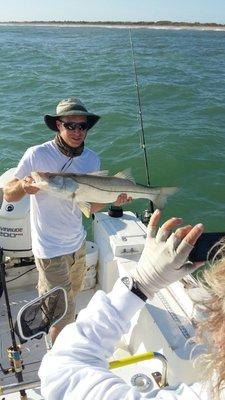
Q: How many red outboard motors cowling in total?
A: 0